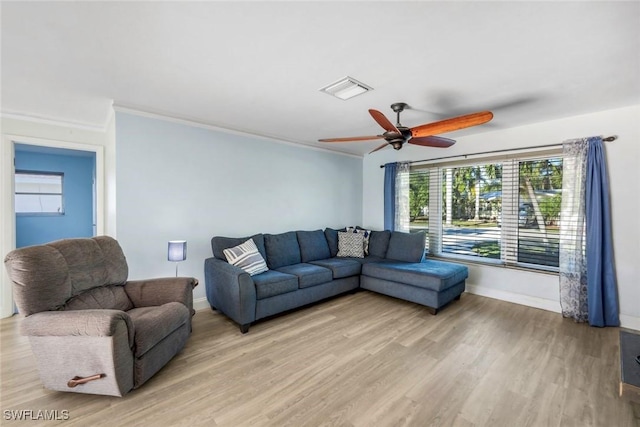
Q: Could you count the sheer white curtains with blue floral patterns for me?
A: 2